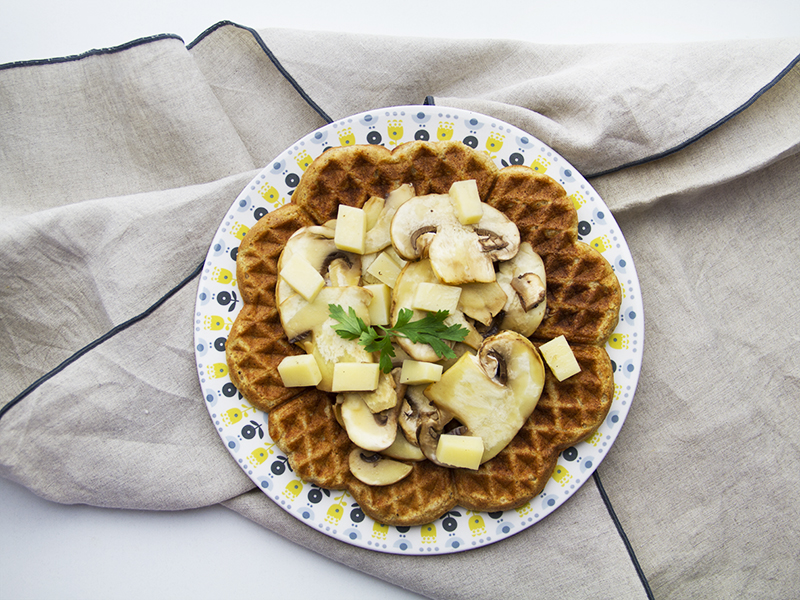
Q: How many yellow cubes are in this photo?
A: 11